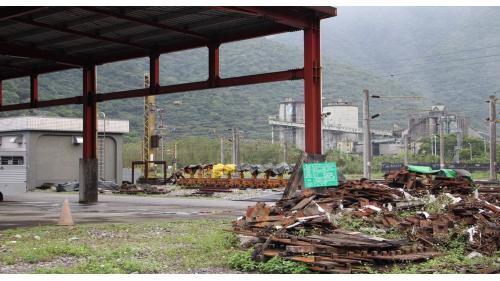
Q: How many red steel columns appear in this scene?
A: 2